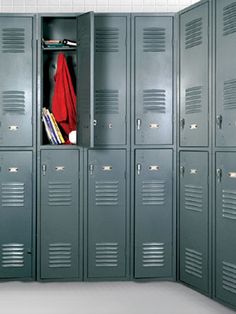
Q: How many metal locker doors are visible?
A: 12